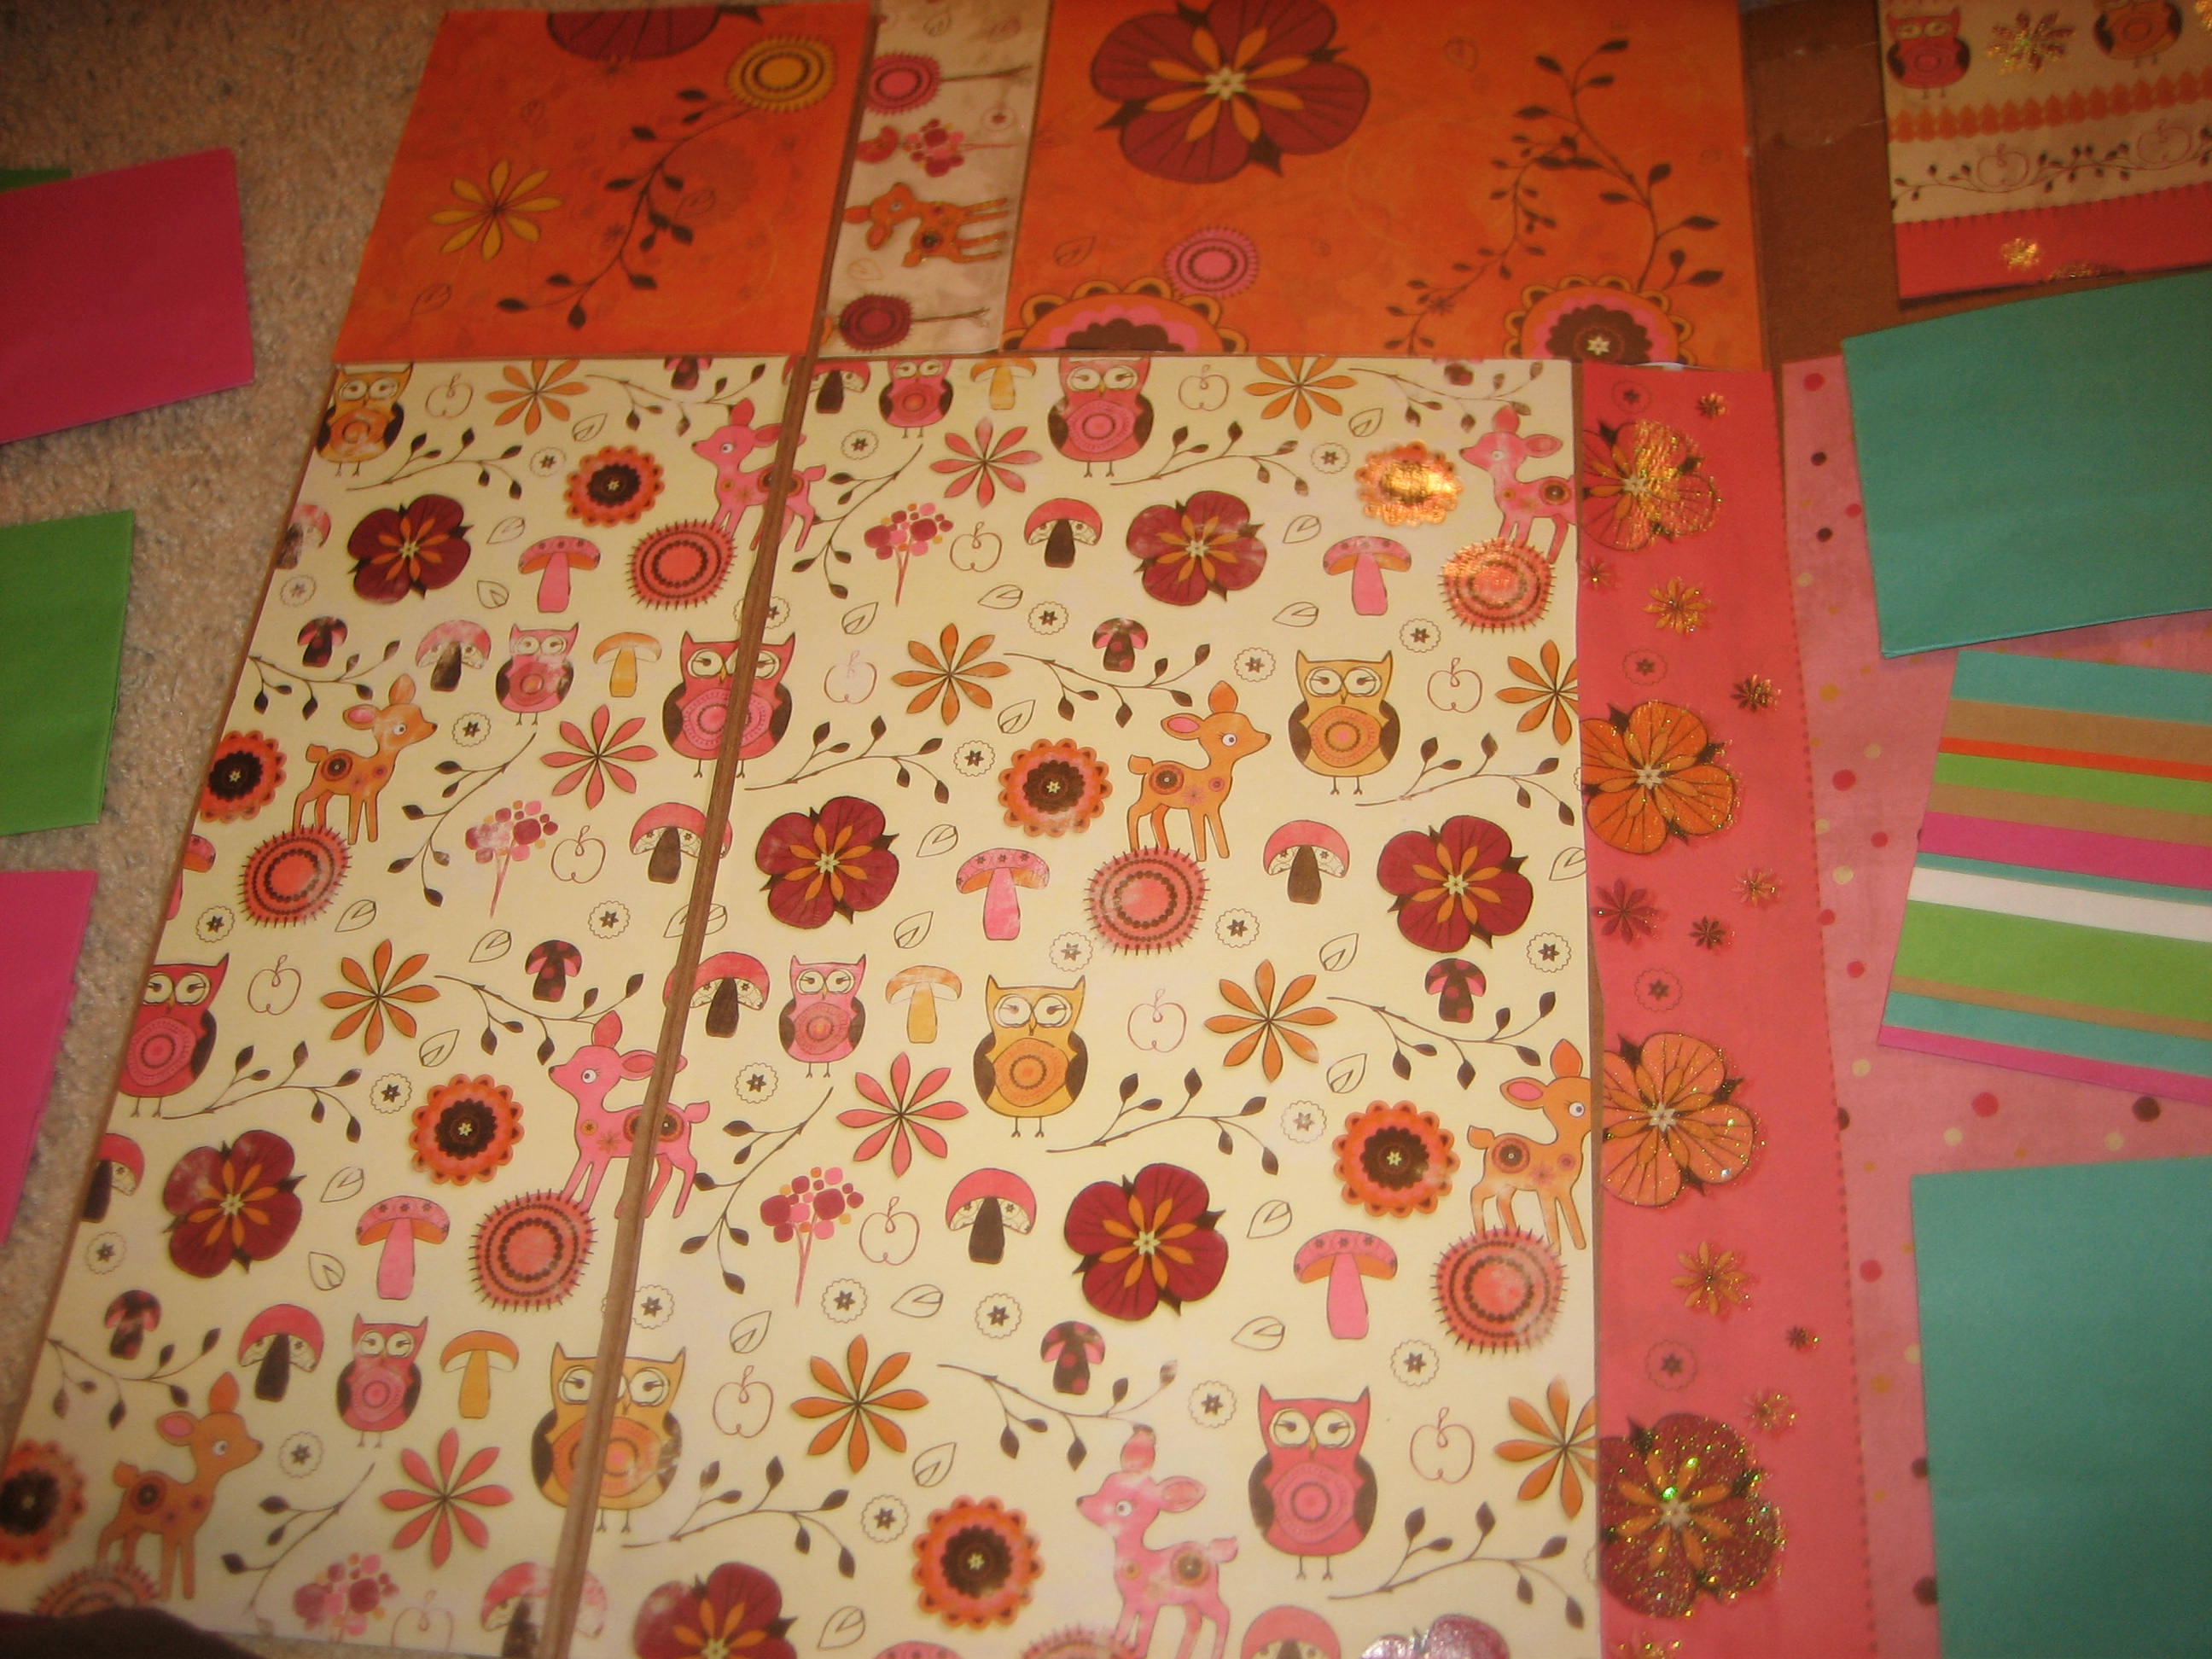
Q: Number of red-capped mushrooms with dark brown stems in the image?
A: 12